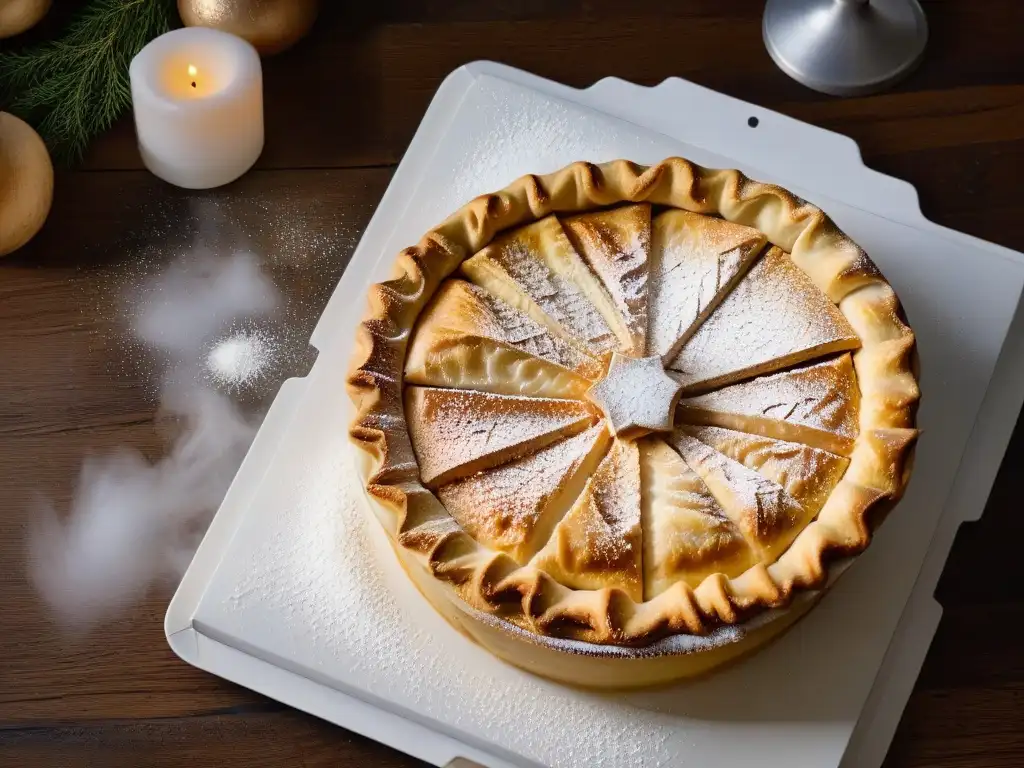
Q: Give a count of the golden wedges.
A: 11